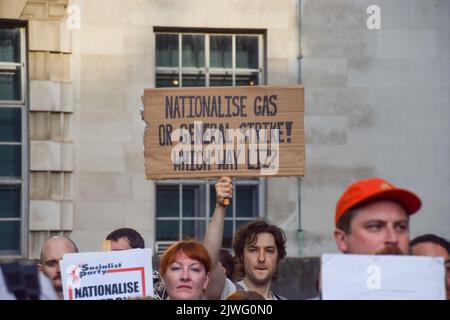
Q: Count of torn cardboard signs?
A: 1